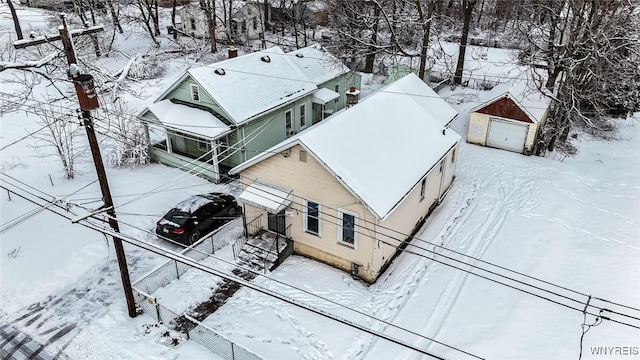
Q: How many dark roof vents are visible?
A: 3